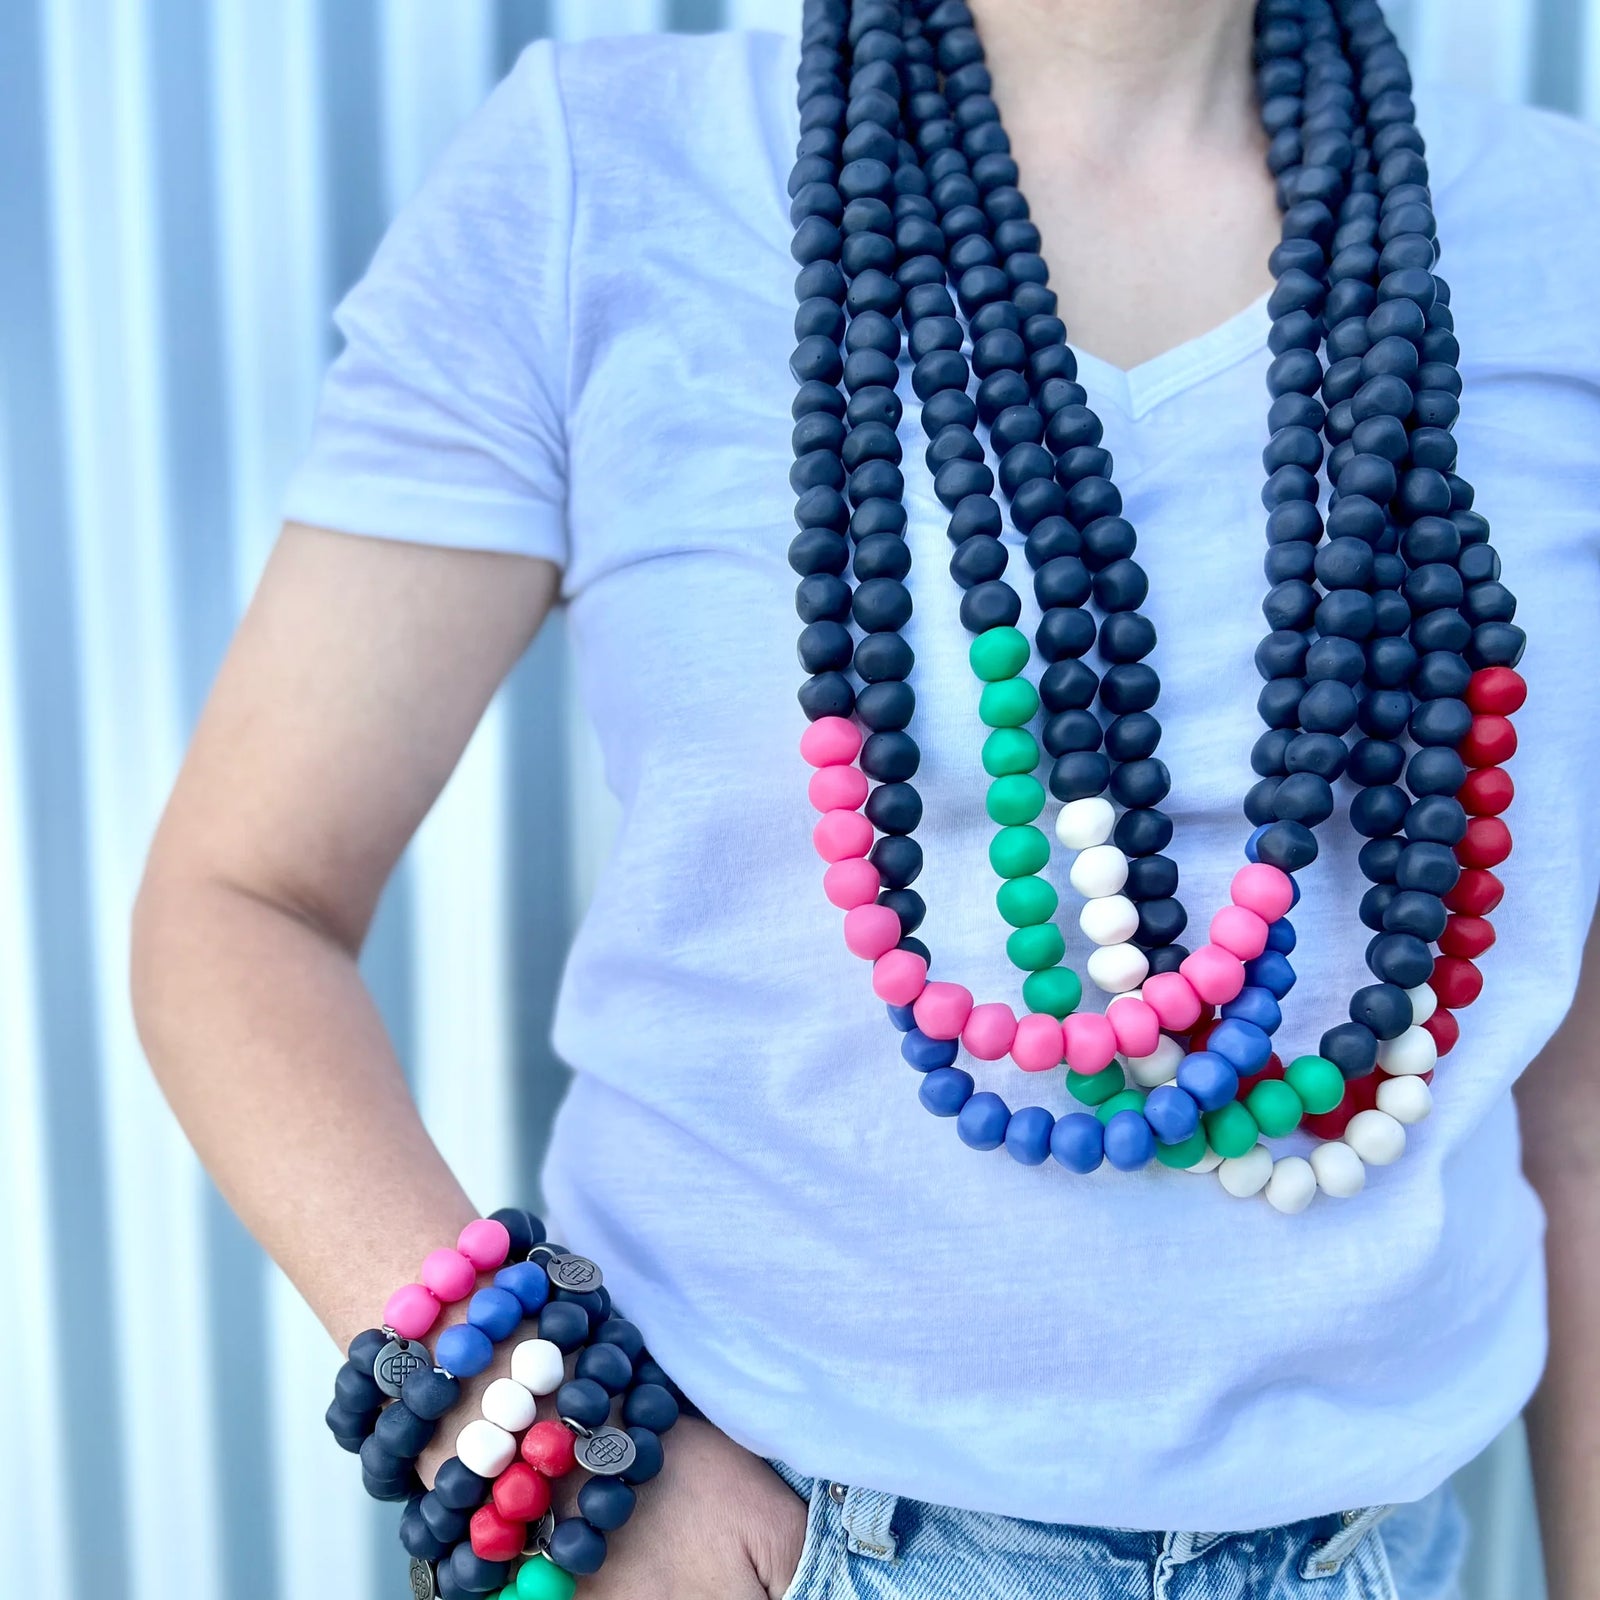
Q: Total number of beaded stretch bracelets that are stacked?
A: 5